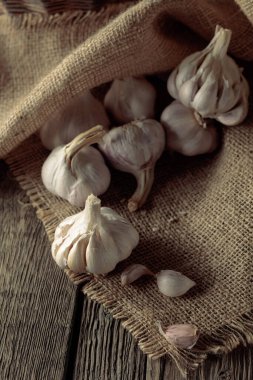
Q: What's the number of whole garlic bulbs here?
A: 7